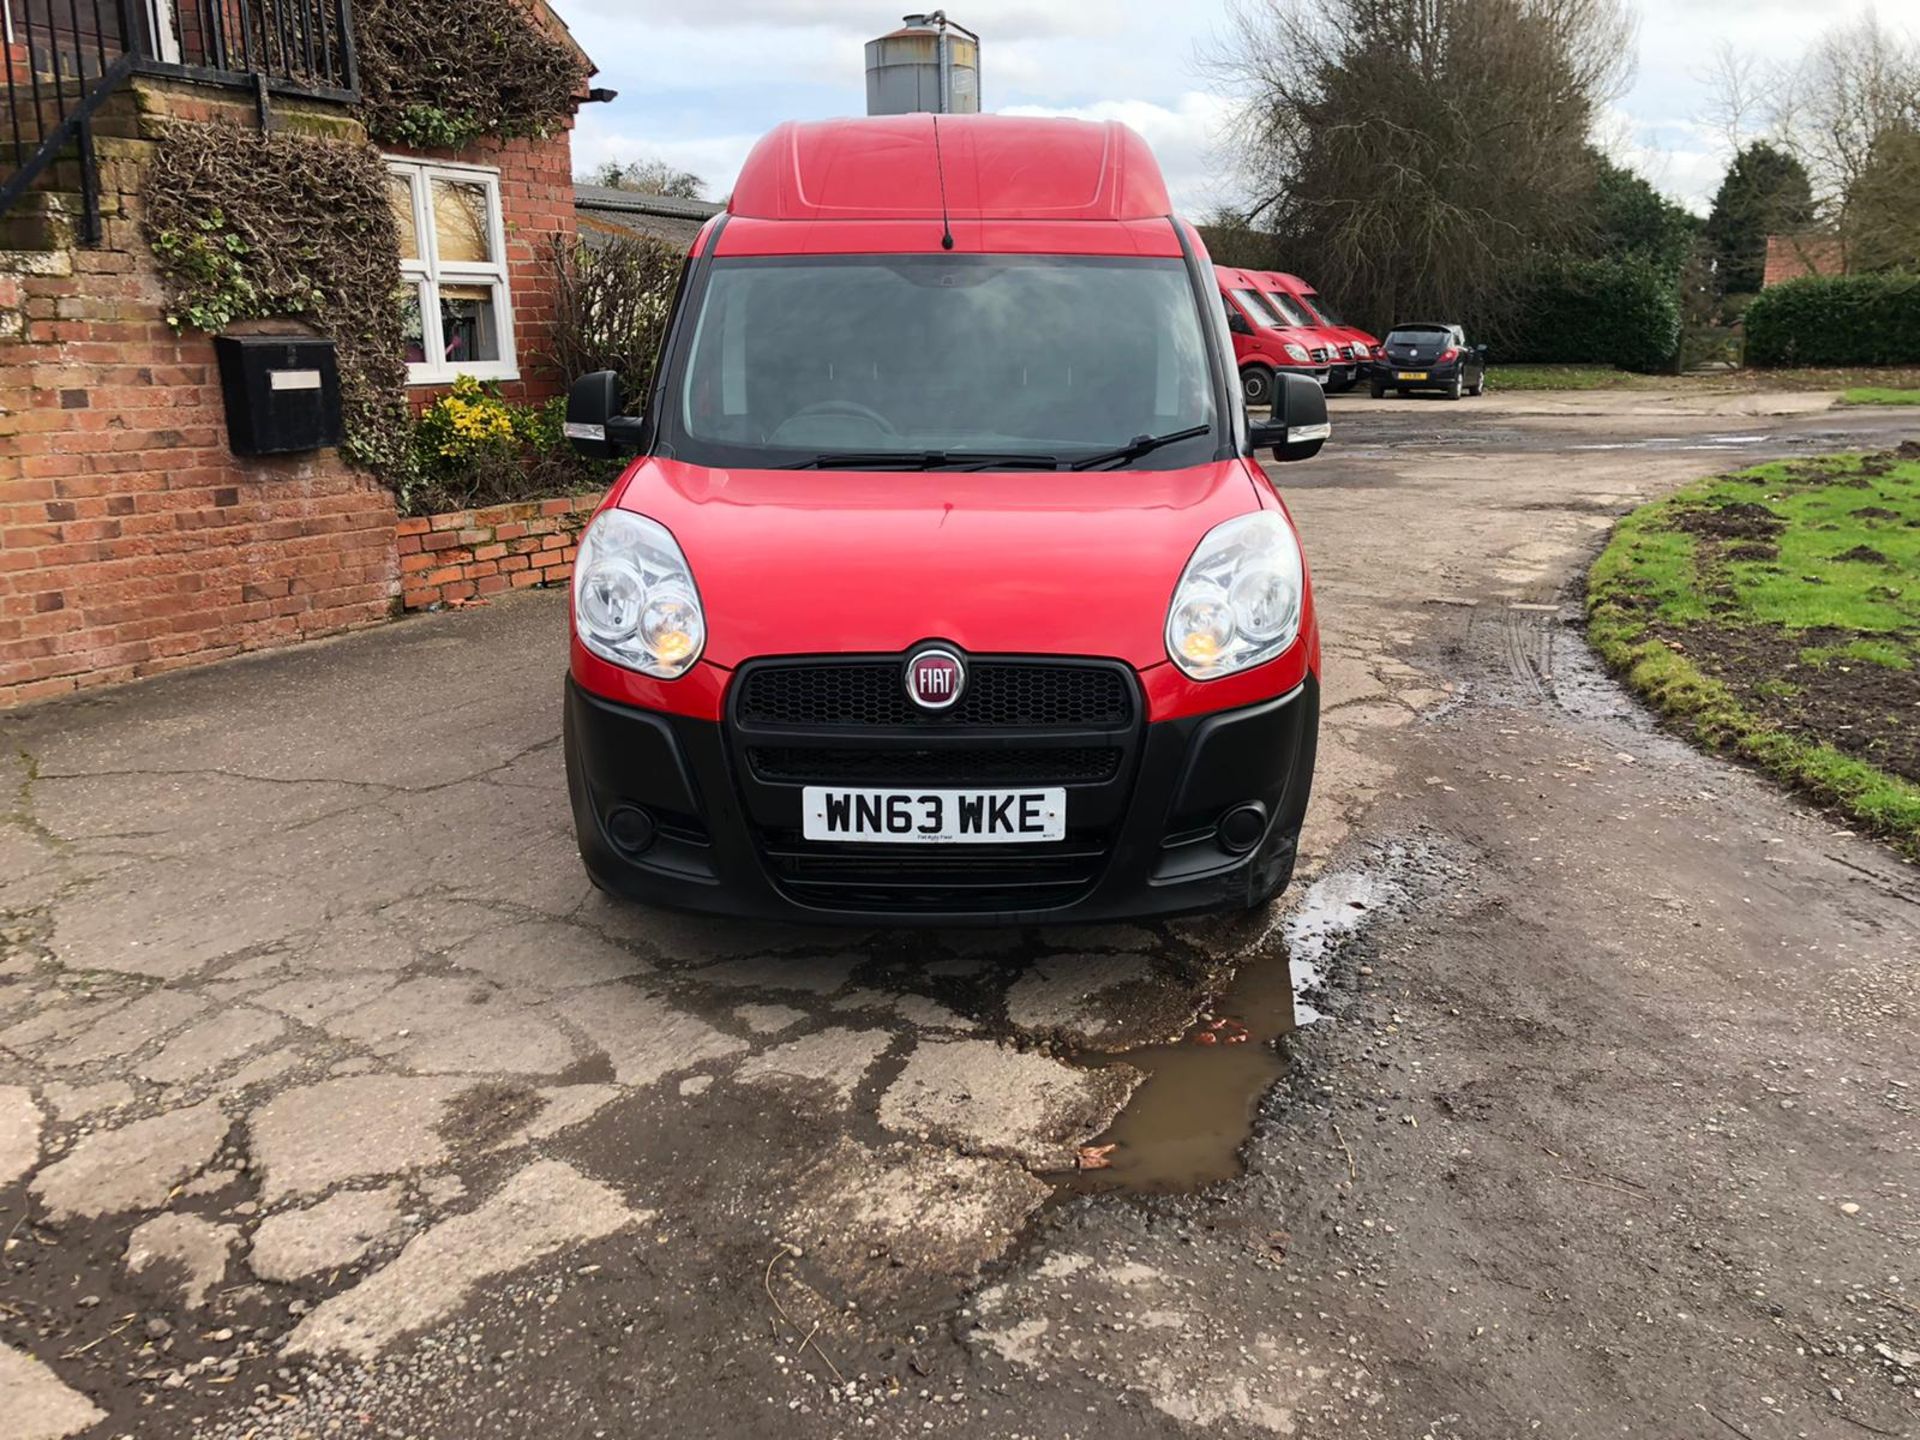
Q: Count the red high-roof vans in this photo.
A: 4